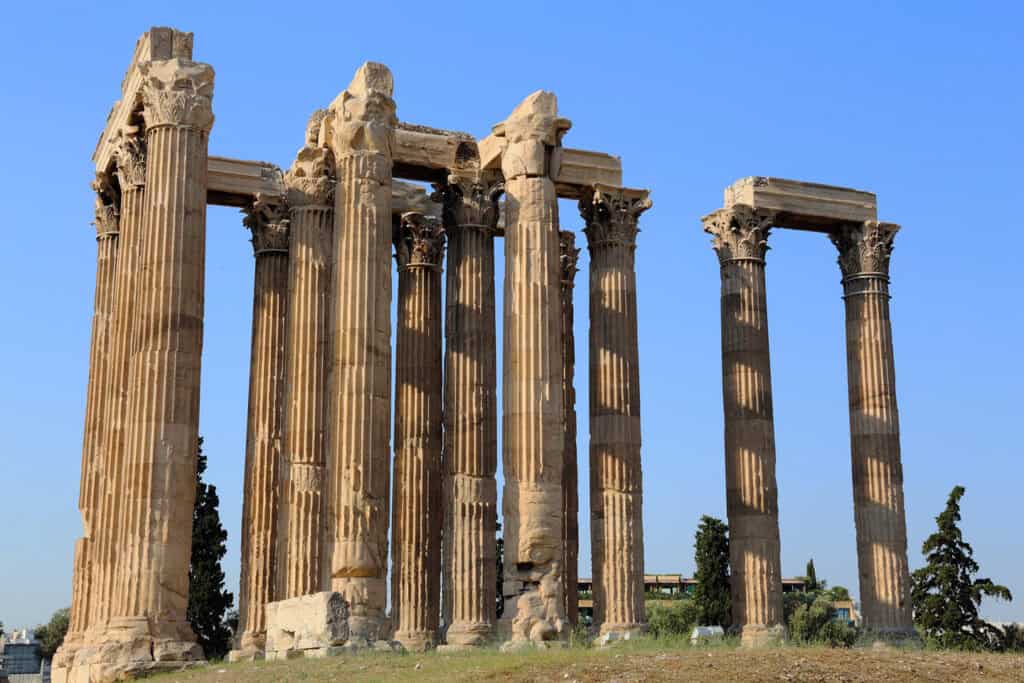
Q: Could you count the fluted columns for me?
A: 13